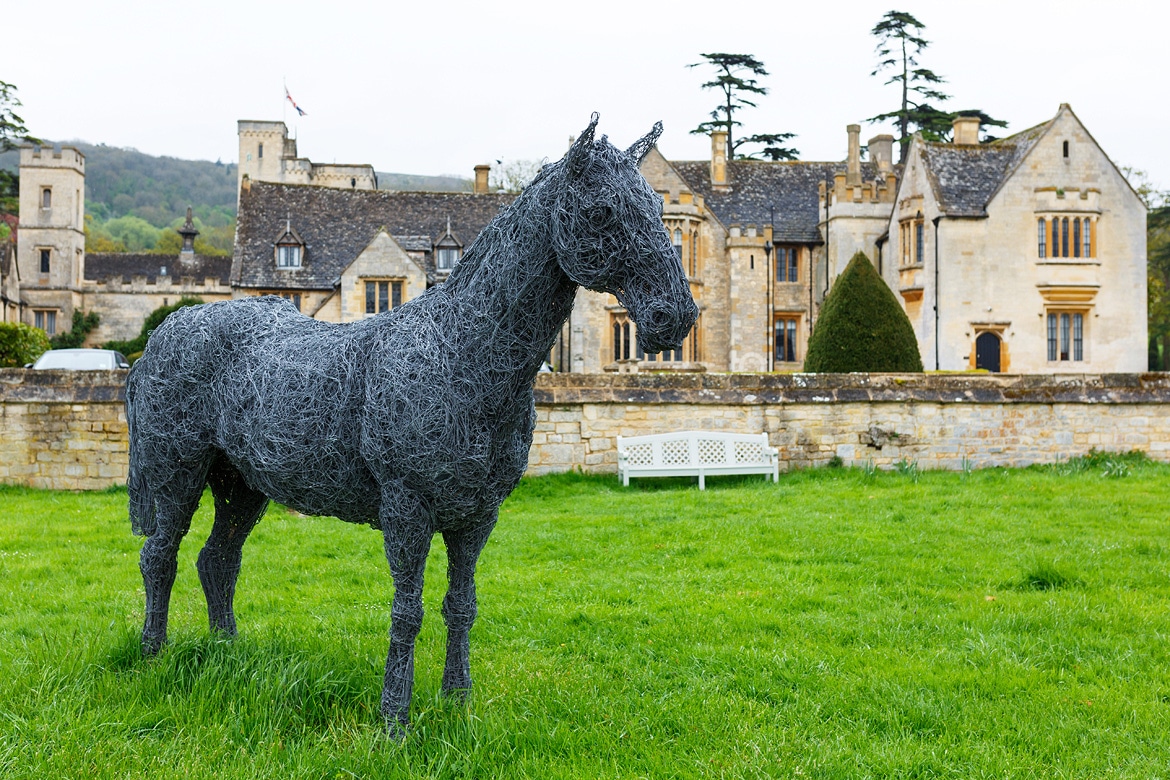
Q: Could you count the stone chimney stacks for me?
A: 5